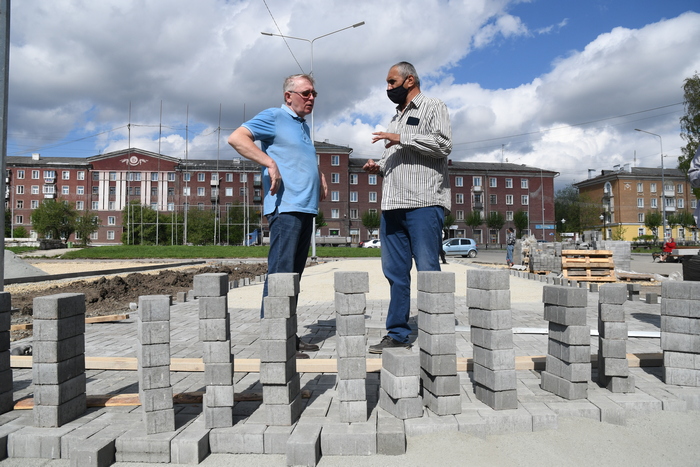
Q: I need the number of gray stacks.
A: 12